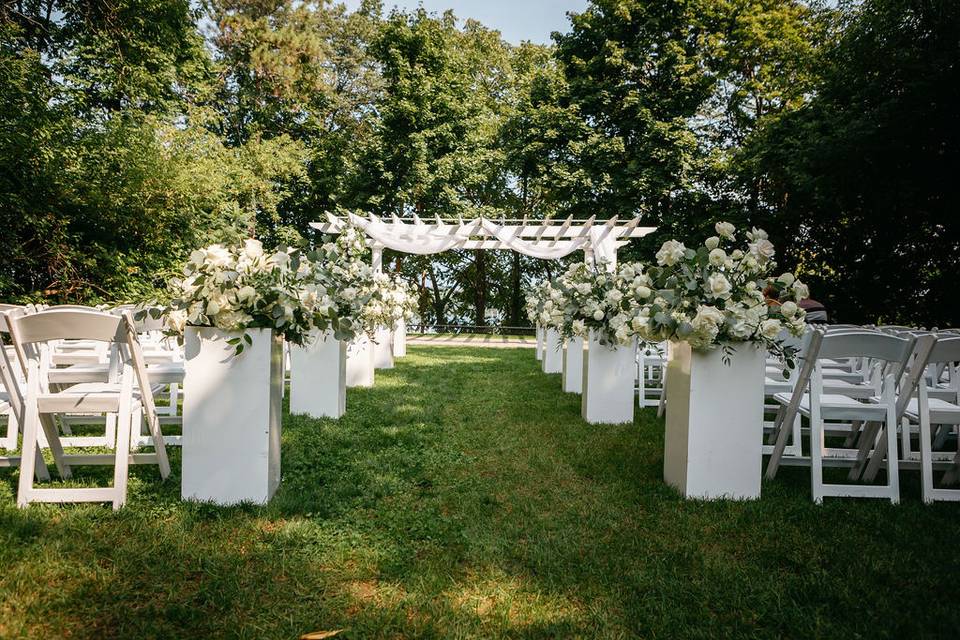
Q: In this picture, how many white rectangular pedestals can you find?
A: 10